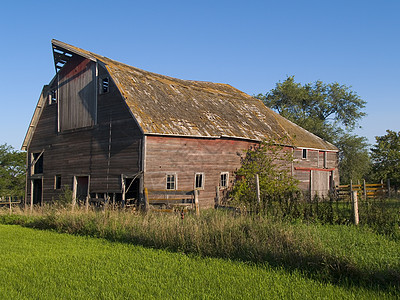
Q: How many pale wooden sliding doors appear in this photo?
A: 1